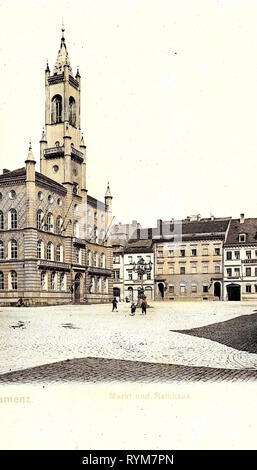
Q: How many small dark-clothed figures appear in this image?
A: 3